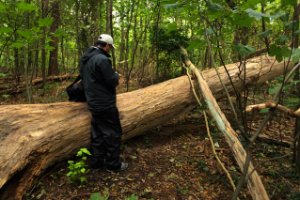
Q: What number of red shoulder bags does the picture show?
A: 0